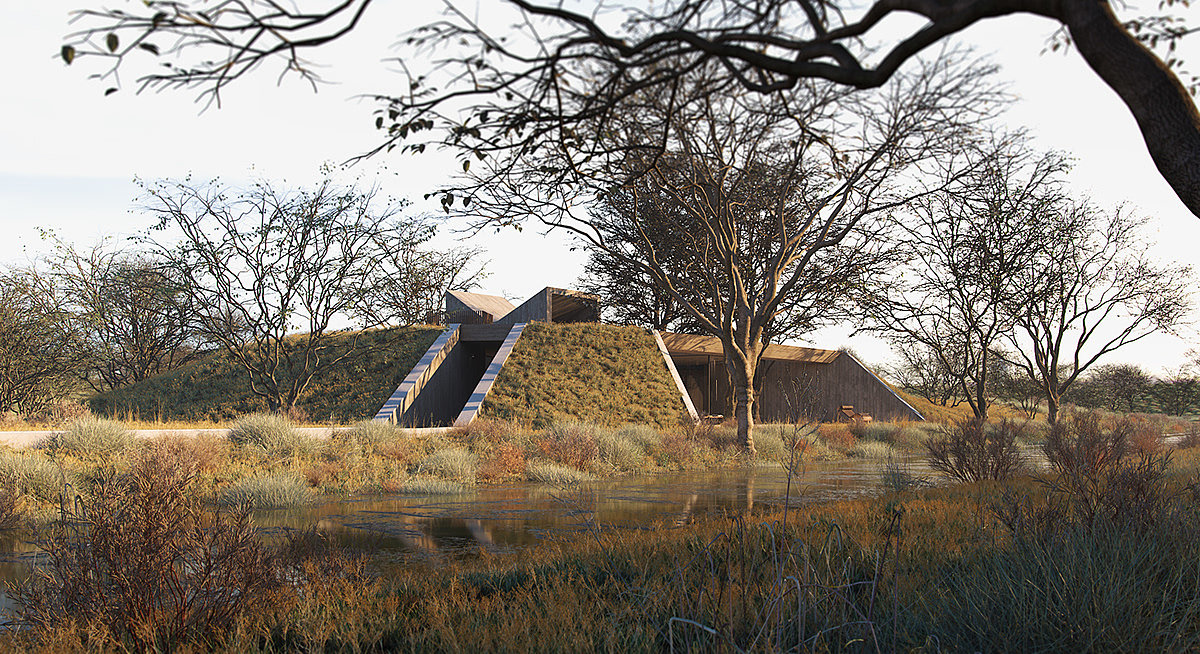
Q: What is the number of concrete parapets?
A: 4